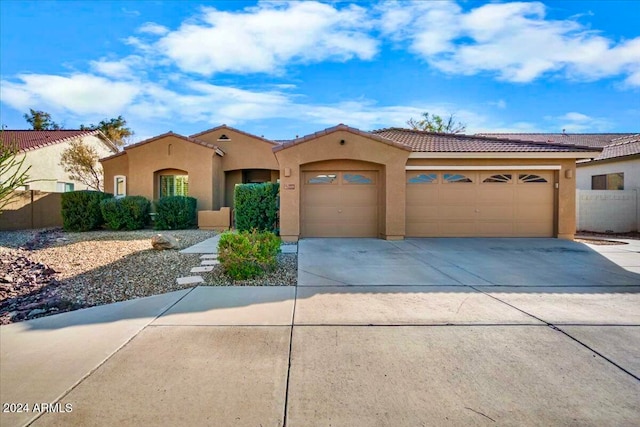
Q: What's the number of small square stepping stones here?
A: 4